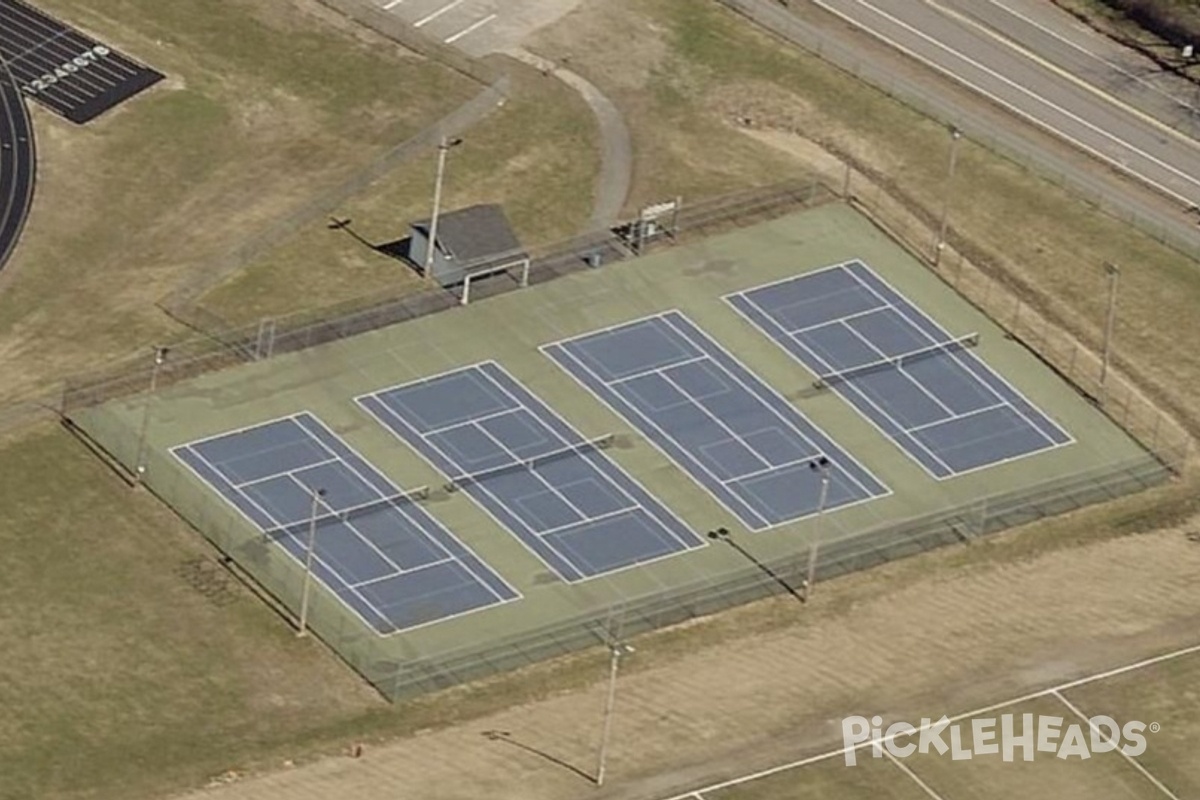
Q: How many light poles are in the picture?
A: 7